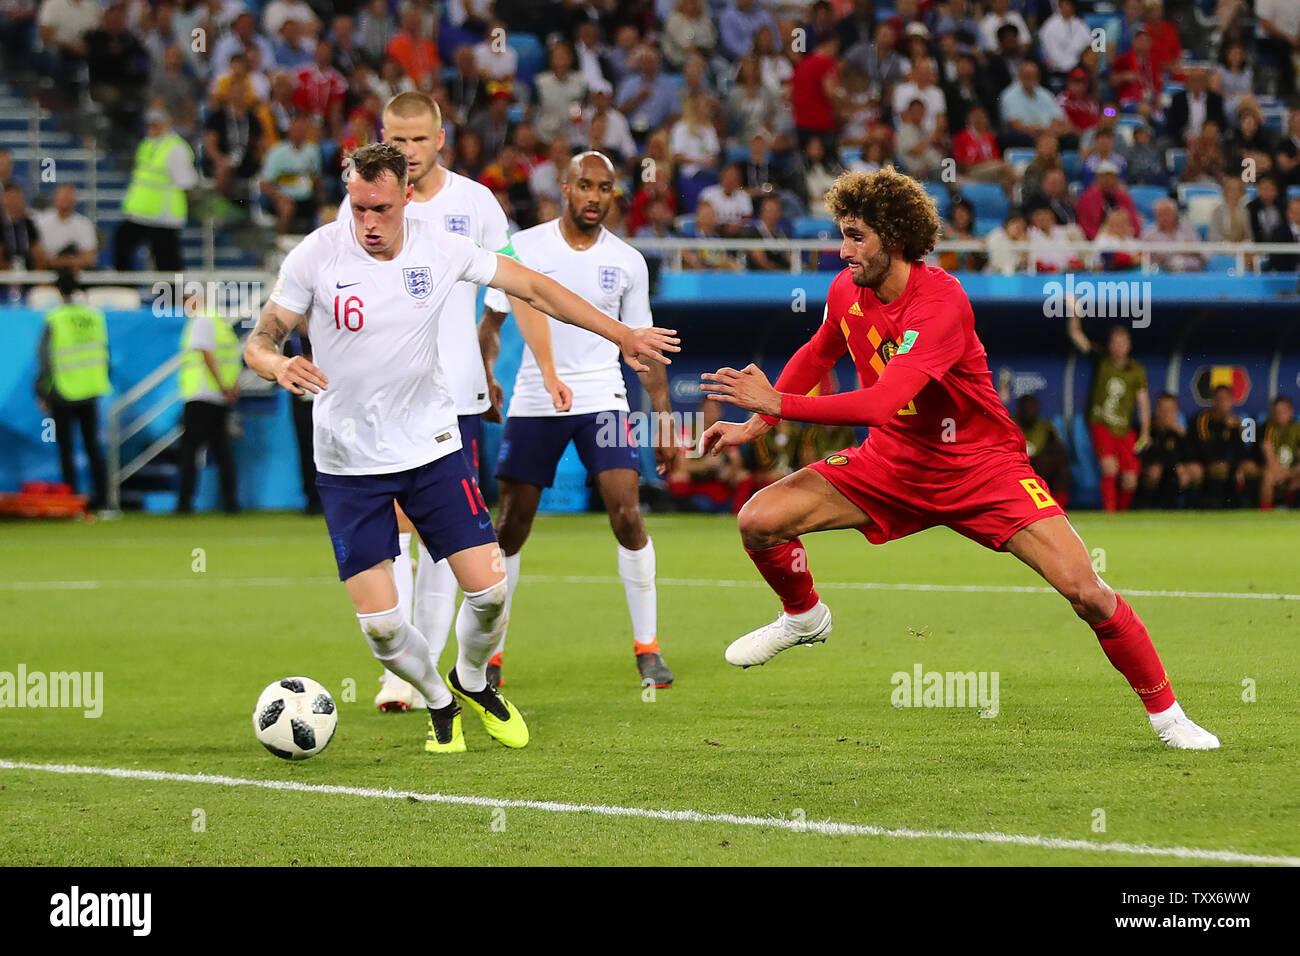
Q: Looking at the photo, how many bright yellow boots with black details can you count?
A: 2